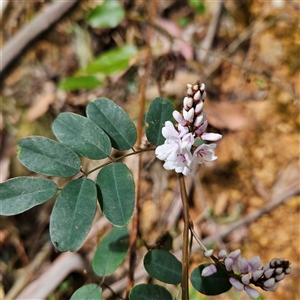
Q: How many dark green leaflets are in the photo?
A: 12